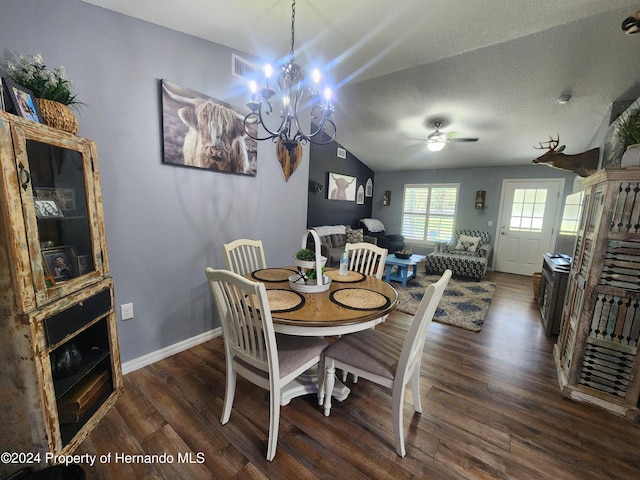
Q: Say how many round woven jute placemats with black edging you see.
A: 4